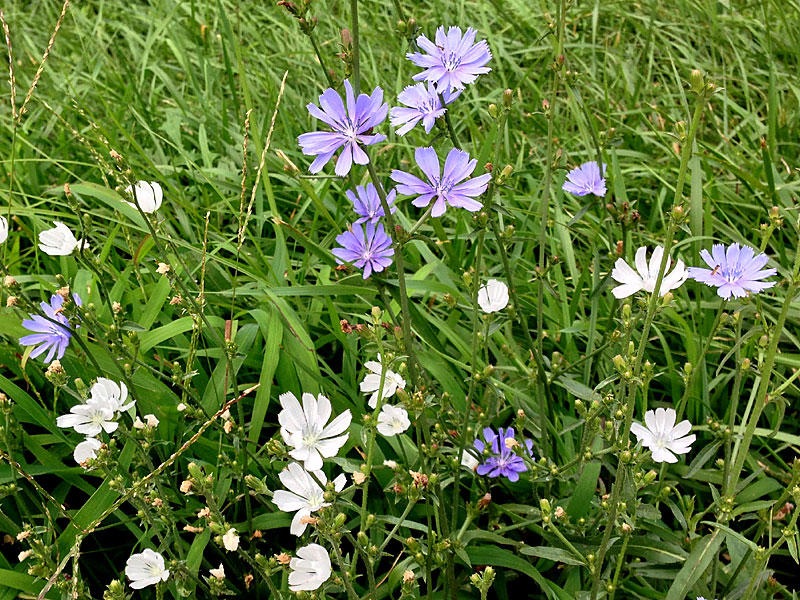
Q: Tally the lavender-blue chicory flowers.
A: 10